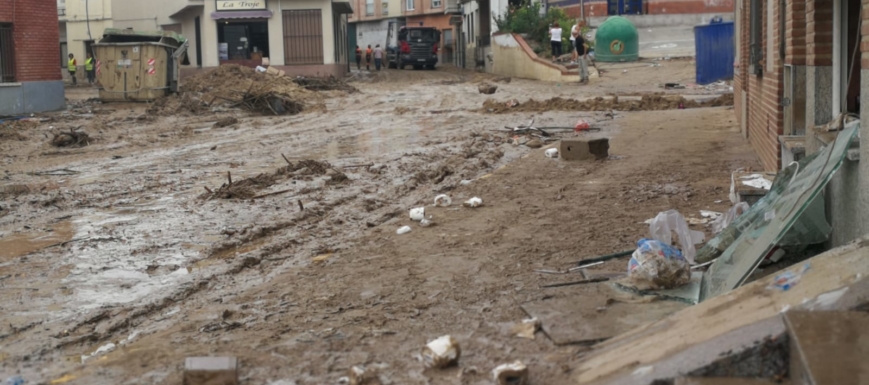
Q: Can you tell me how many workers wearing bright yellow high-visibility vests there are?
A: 2